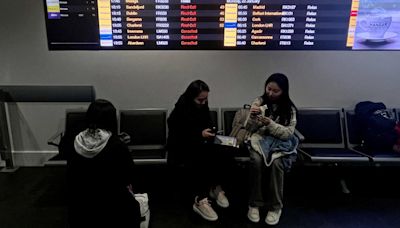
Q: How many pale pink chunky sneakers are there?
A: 2